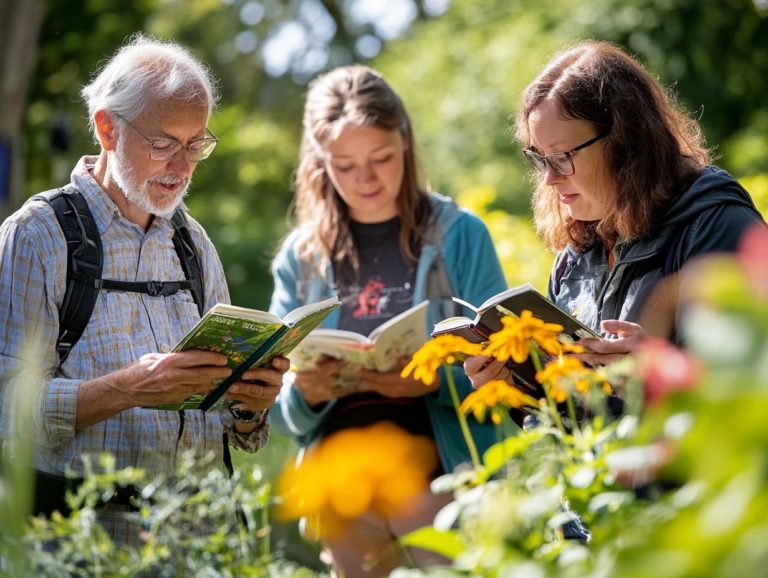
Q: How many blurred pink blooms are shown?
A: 2